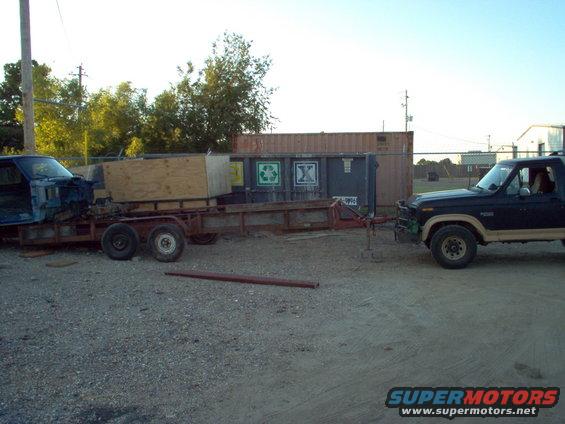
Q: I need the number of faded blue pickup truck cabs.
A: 1